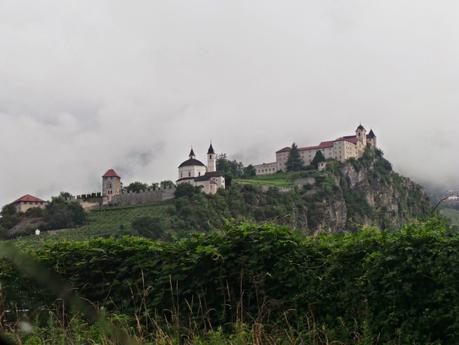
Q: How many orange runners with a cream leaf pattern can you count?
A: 0